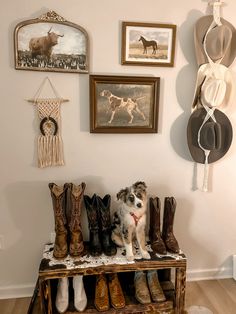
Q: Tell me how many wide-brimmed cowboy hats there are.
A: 3